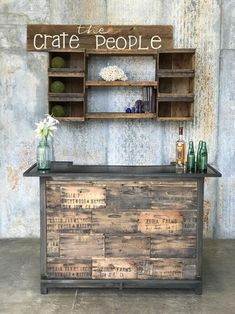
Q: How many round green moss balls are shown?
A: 3